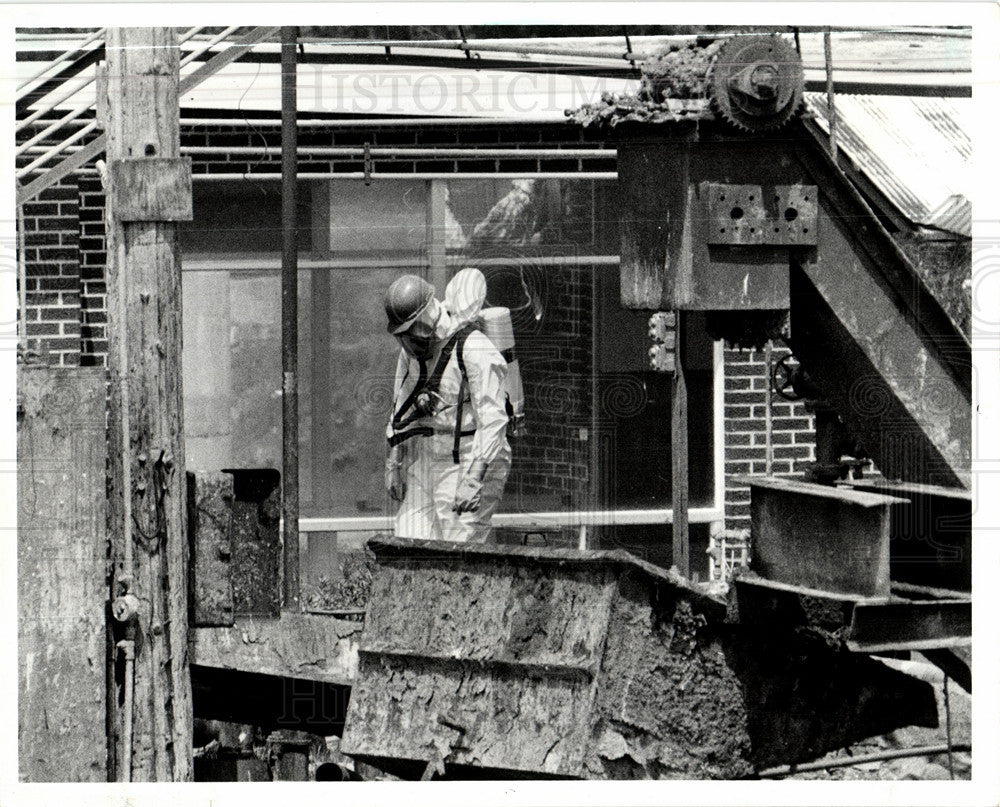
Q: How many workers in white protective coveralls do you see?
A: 1